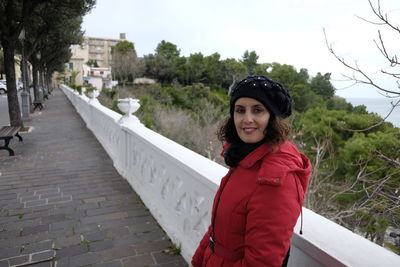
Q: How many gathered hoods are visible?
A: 1